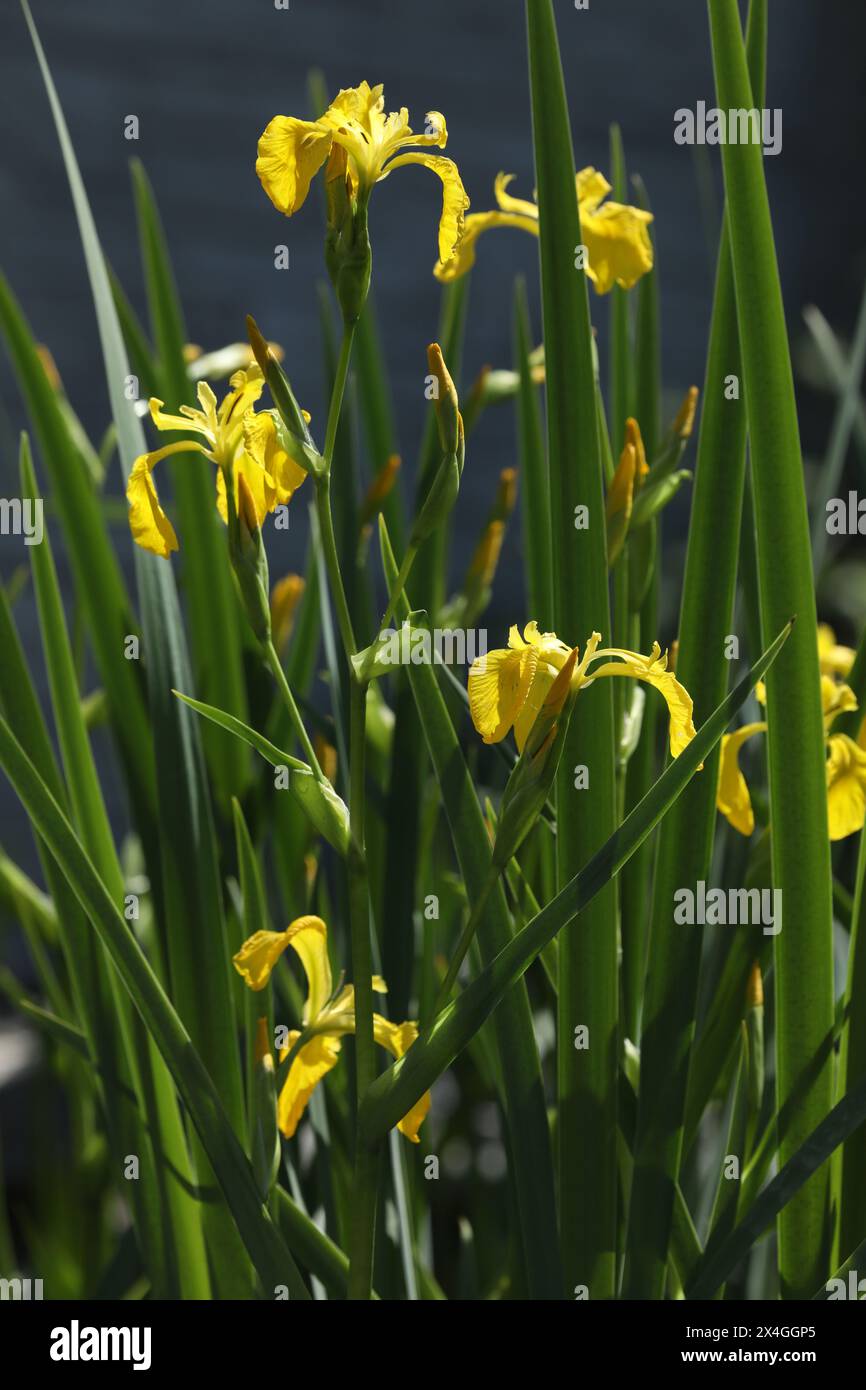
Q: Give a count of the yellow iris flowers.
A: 6